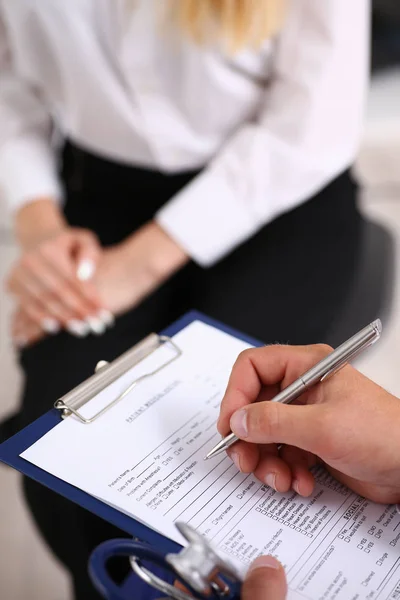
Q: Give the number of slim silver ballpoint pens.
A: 1